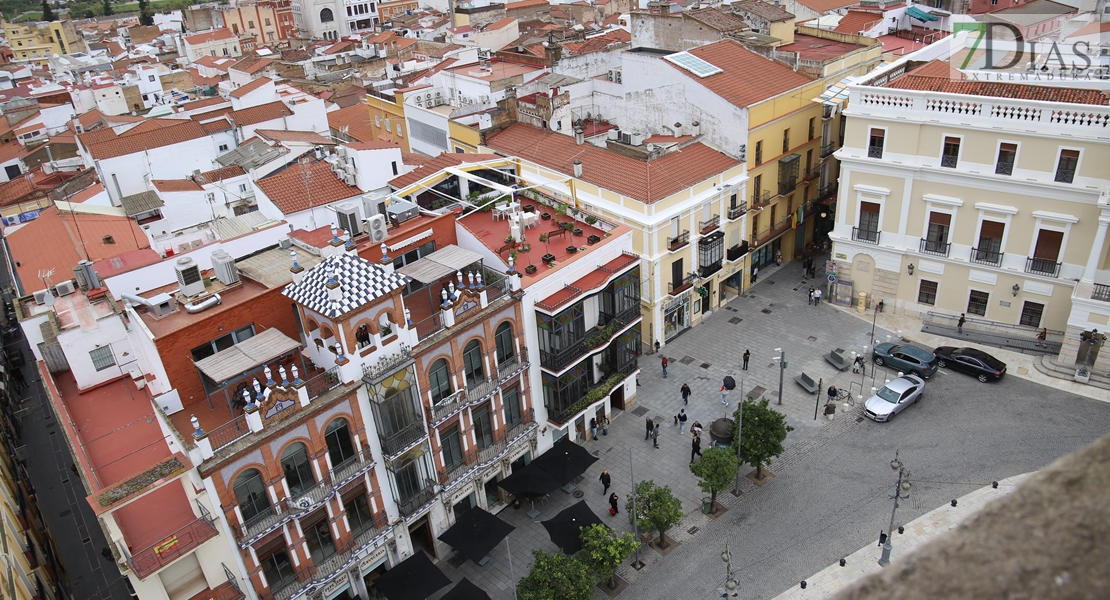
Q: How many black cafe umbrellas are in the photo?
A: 6